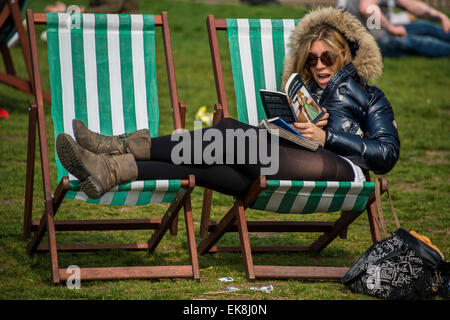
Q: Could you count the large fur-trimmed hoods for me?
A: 1